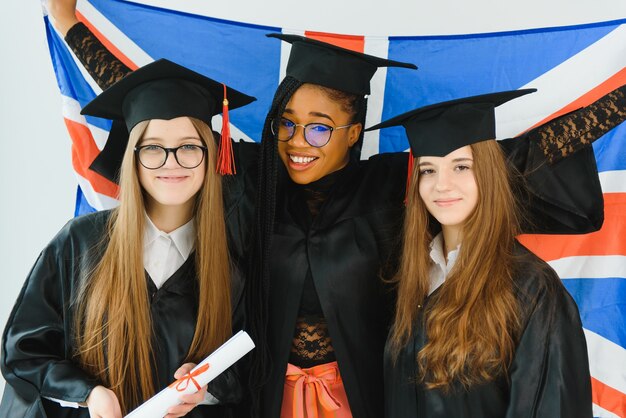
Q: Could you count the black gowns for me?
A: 3